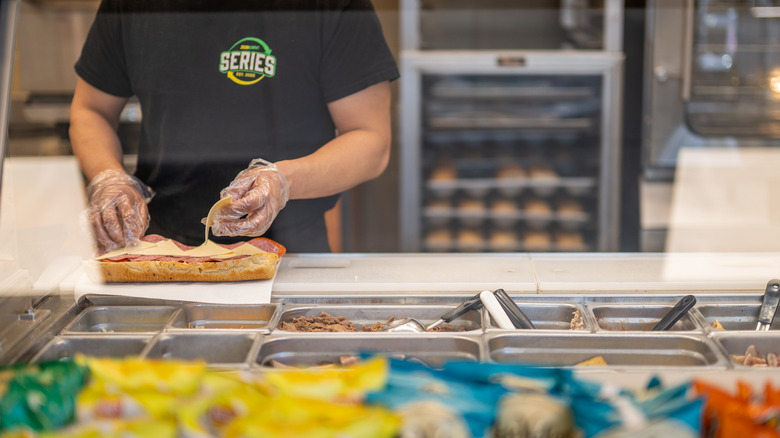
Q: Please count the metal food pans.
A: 11